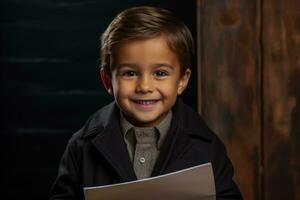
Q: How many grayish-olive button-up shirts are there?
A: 1